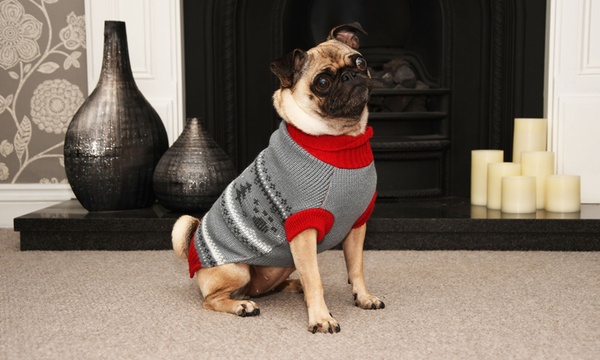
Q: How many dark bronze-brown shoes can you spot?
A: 0